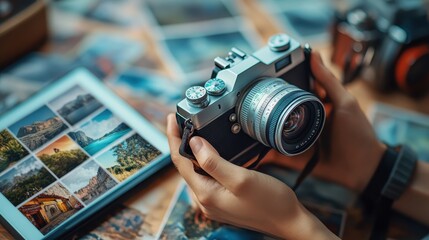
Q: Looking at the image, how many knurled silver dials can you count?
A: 3